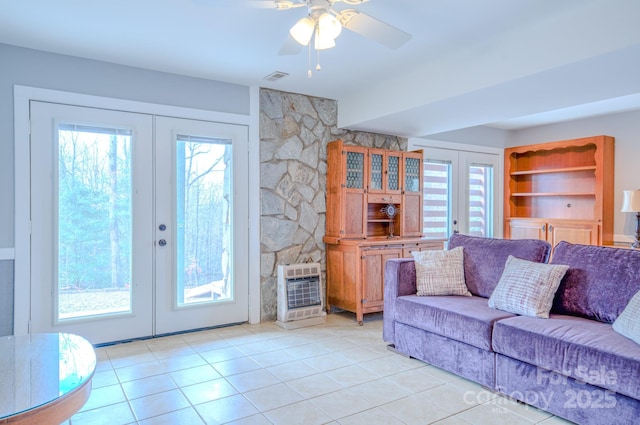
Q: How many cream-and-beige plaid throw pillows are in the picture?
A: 3